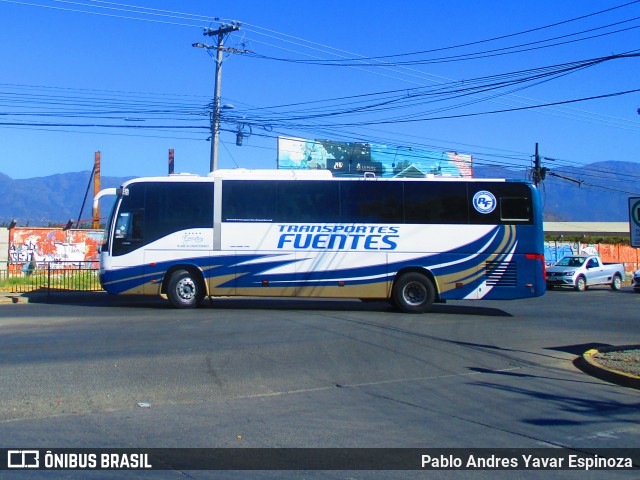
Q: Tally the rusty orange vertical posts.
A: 2